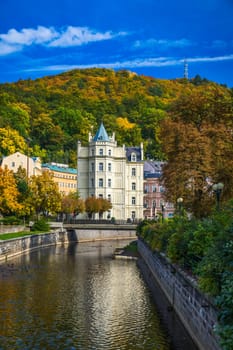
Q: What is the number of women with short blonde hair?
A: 0